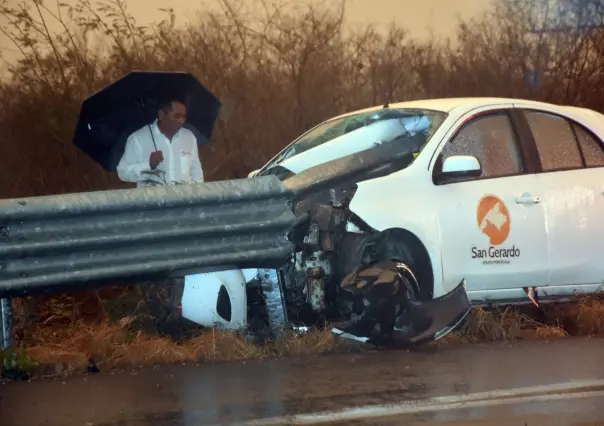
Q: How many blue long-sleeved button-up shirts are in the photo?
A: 0